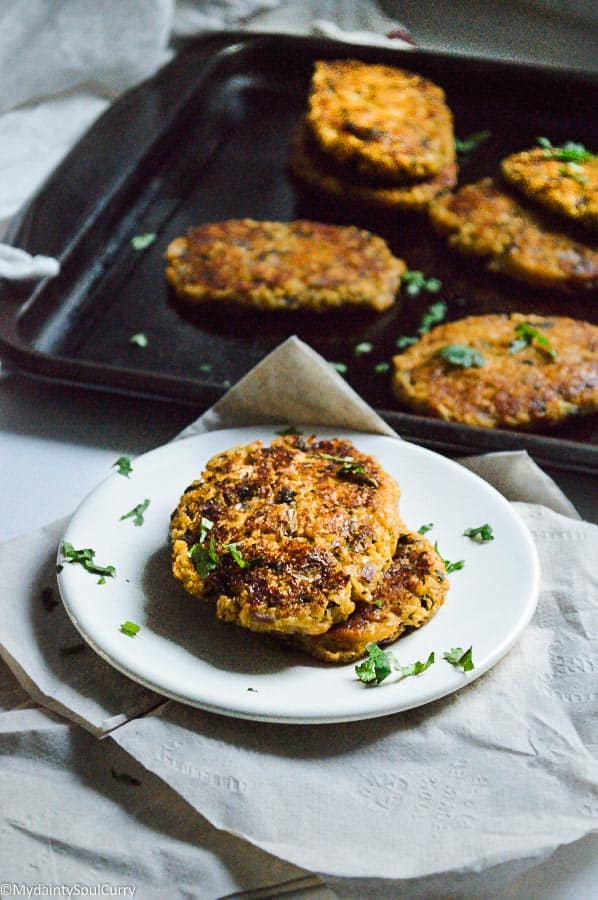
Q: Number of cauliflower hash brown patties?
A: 8